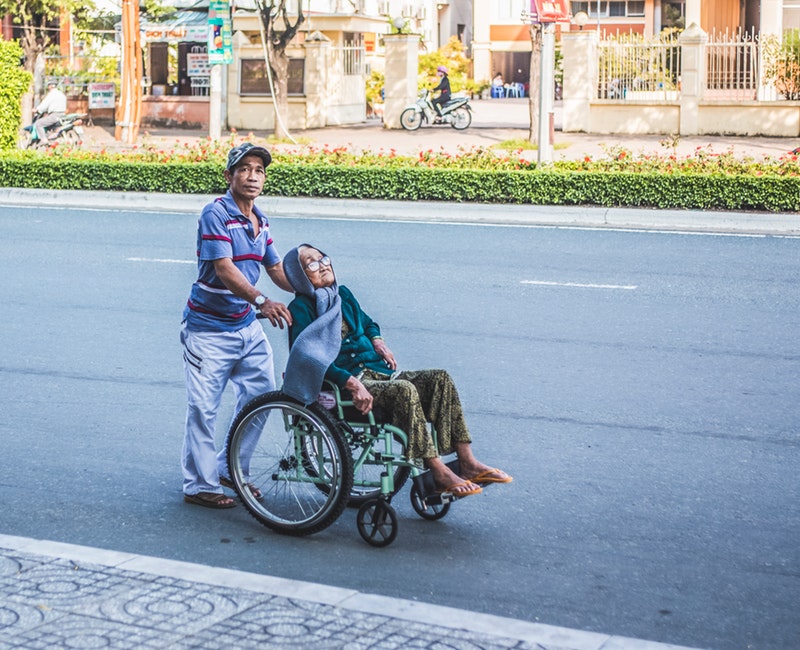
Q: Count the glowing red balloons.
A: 0